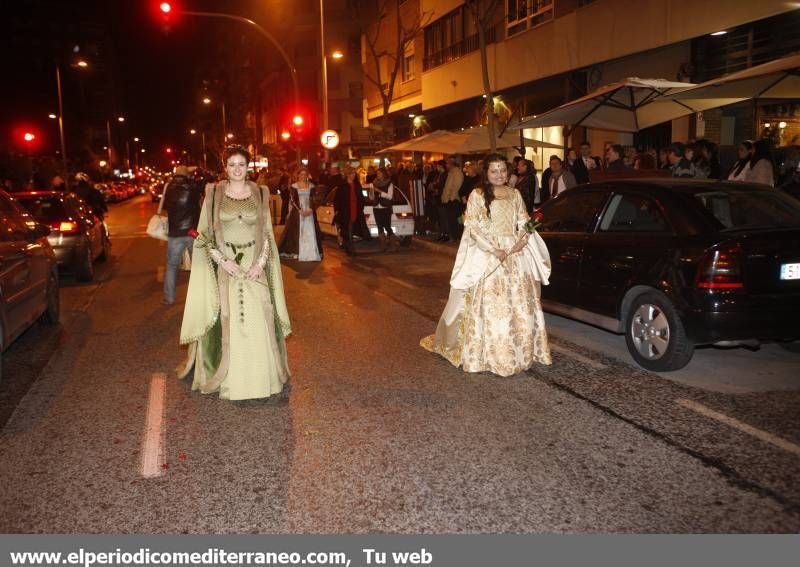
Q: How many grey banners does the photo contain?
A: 1